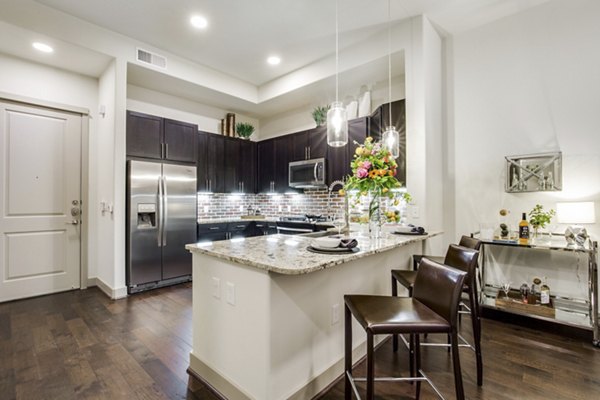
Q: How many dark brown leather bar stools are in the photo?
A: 3